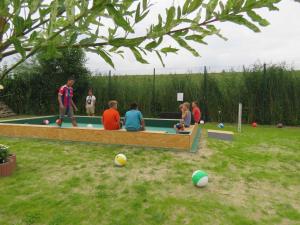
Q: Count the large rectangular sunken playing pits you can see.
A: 1